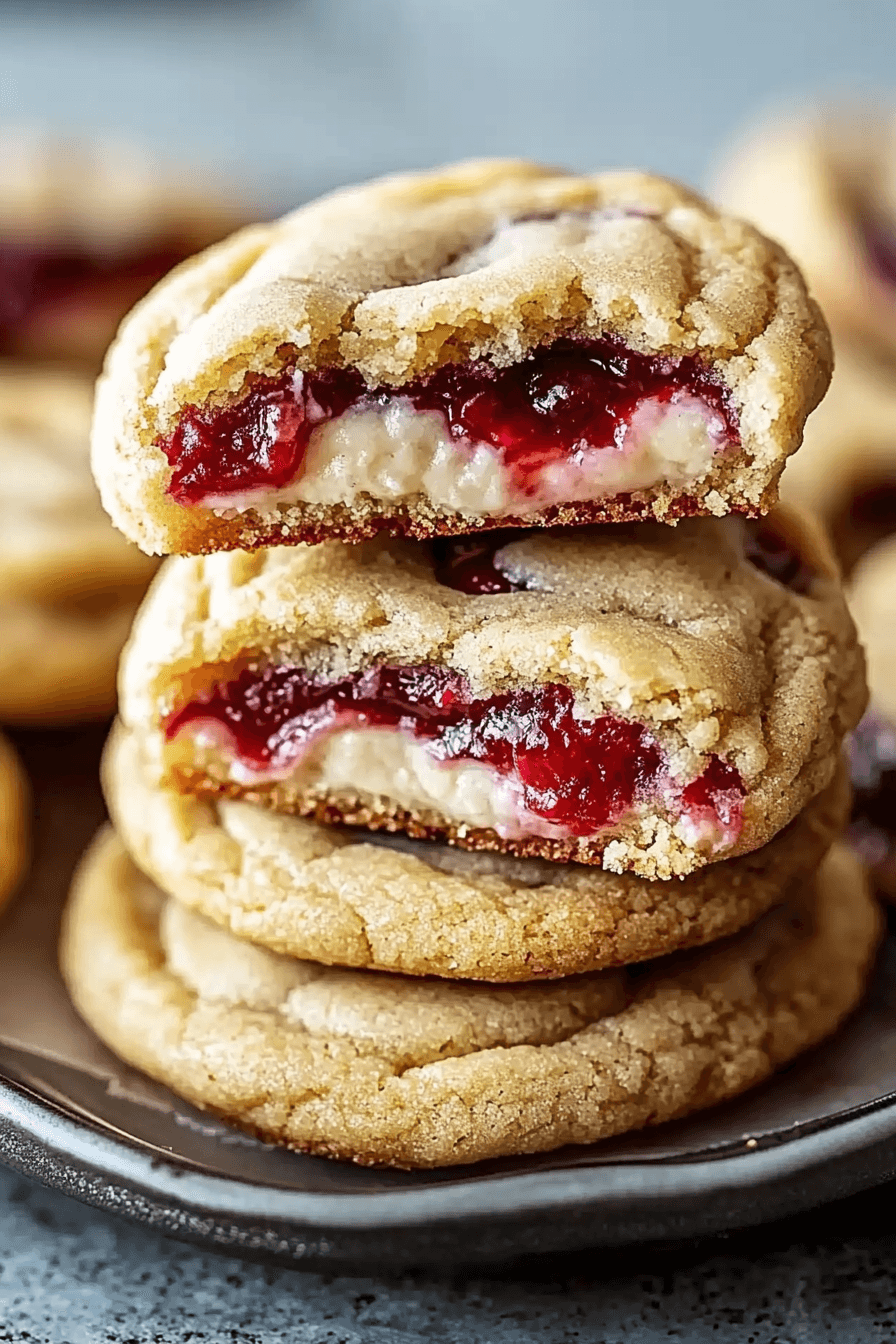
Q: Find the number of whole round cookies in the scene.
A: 2